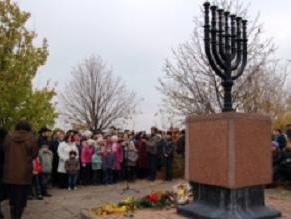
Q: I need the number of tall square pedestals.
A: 1